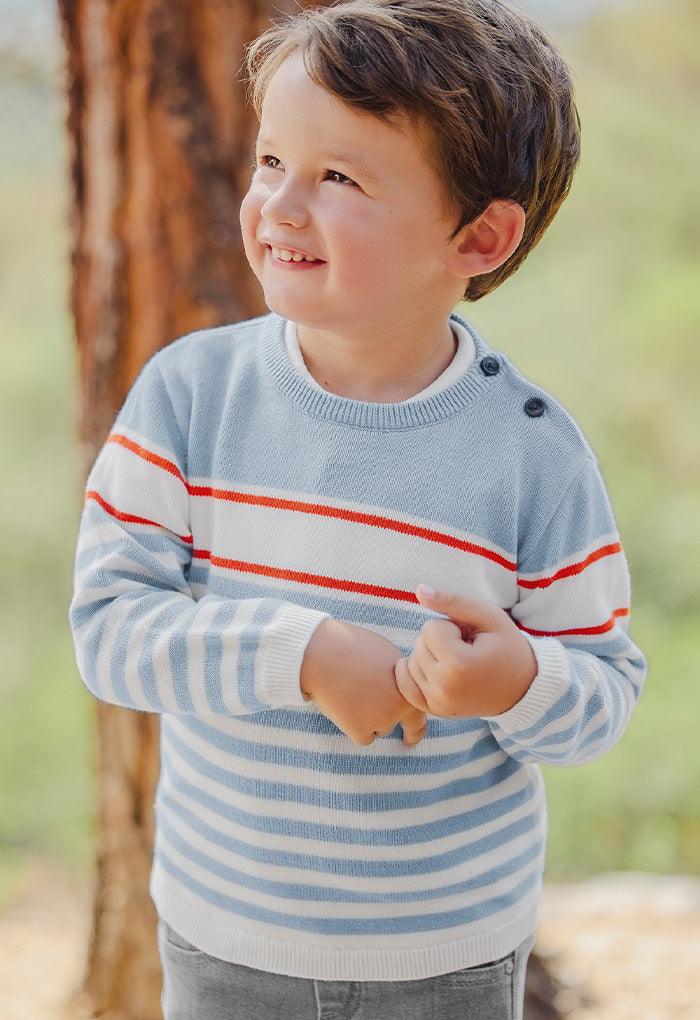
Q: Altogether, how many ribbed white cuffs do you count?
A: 2